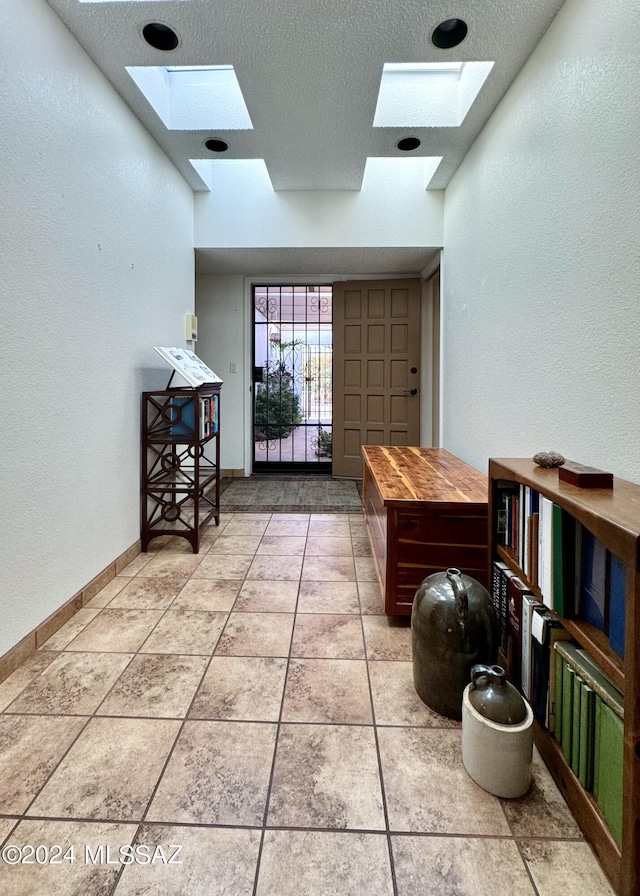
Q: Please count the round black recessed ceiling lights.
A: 4